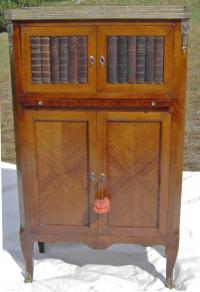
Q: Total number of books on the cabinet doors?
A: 12